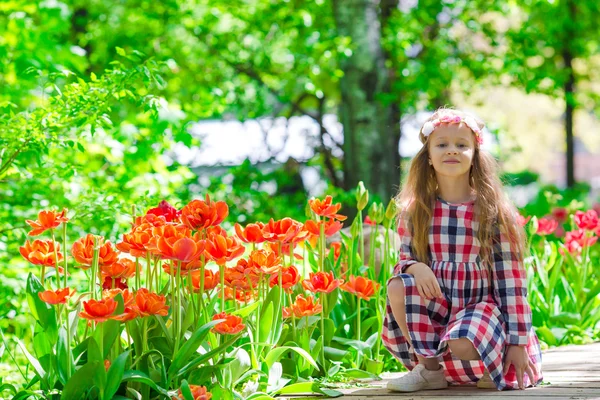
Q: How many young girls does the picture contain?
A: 1